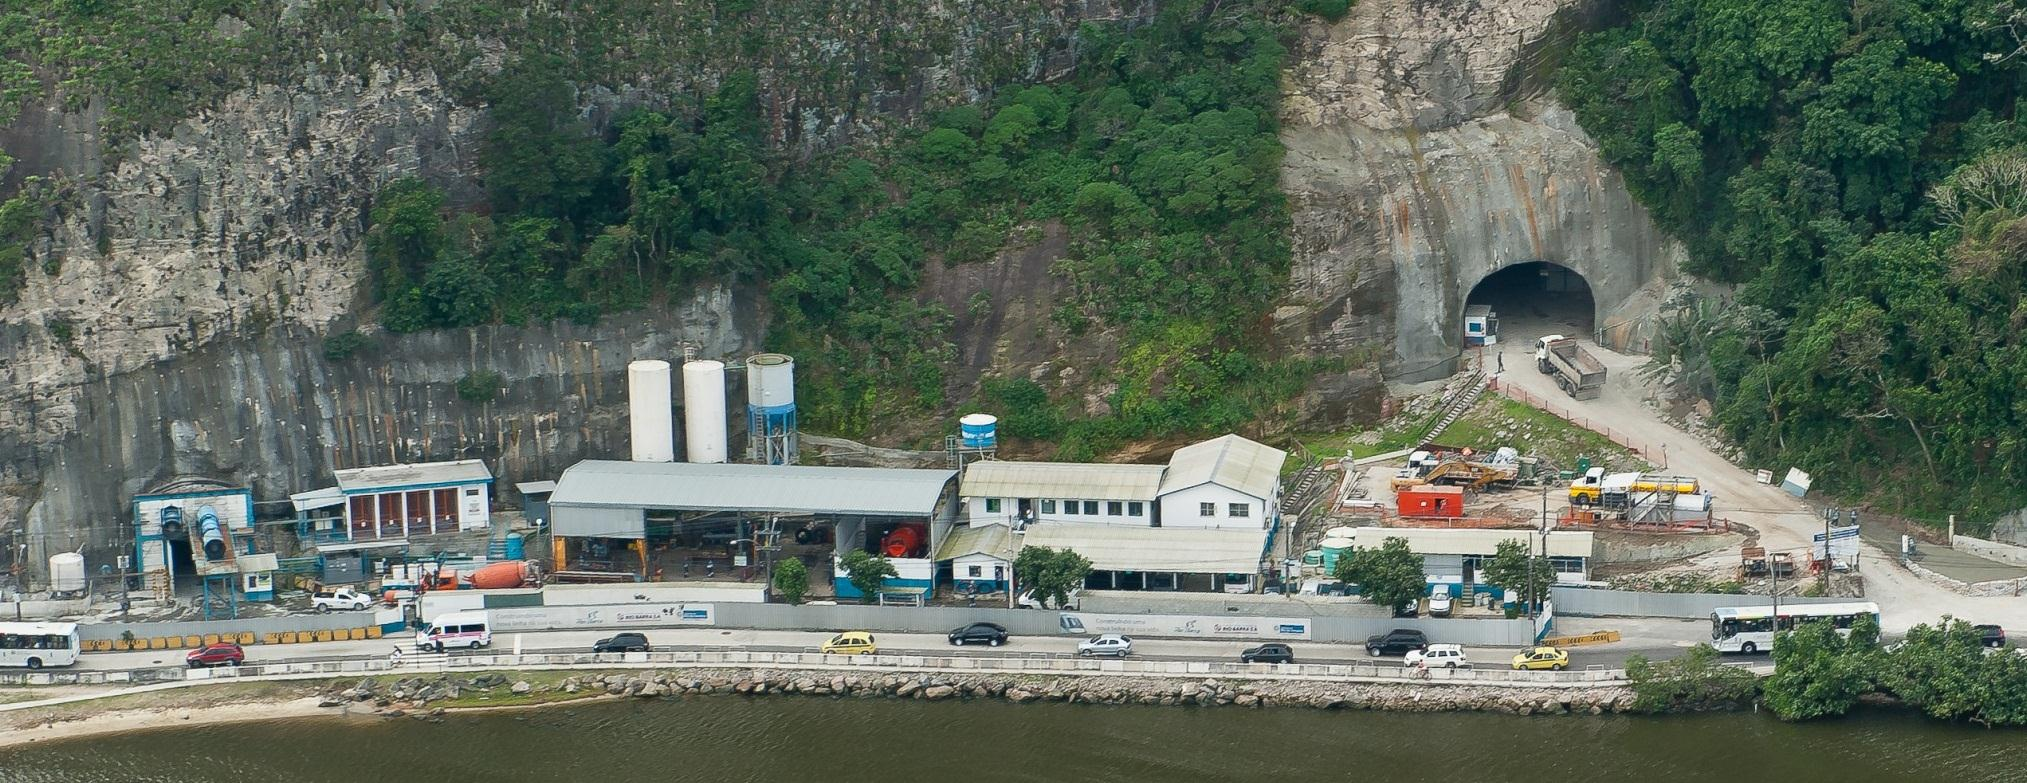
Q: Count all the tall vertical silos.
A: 3